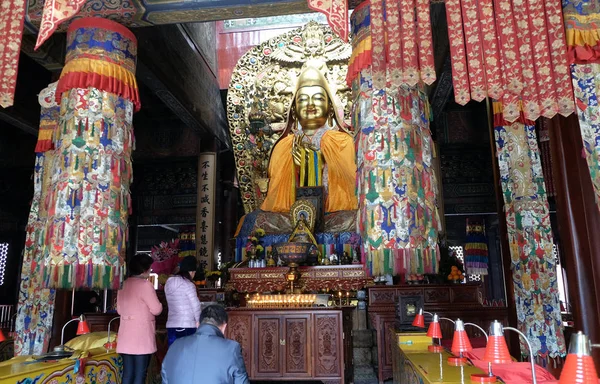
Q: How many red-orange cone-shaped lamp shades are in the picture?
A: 7